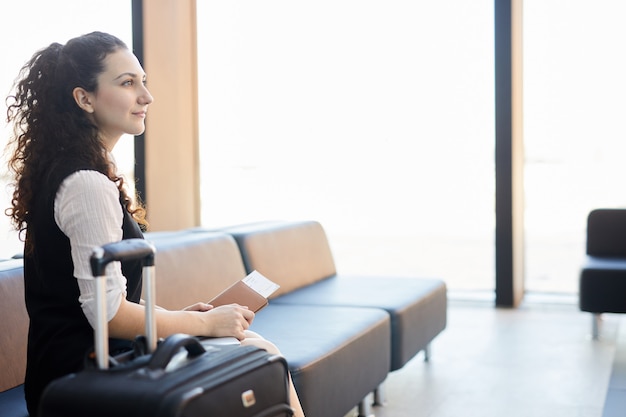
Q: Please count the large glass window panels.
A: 3